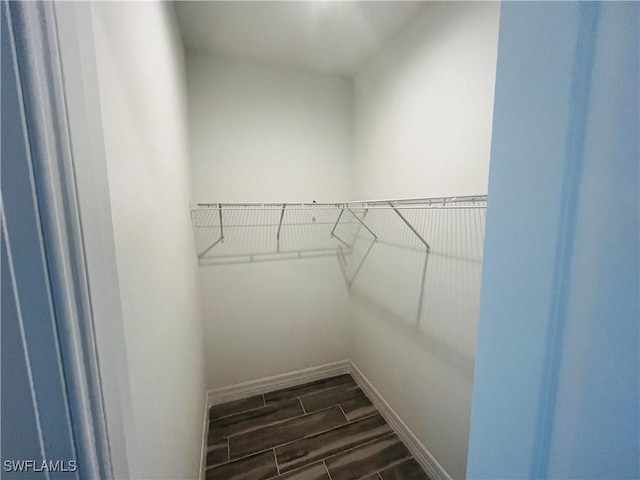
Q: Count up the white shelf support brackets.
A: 5